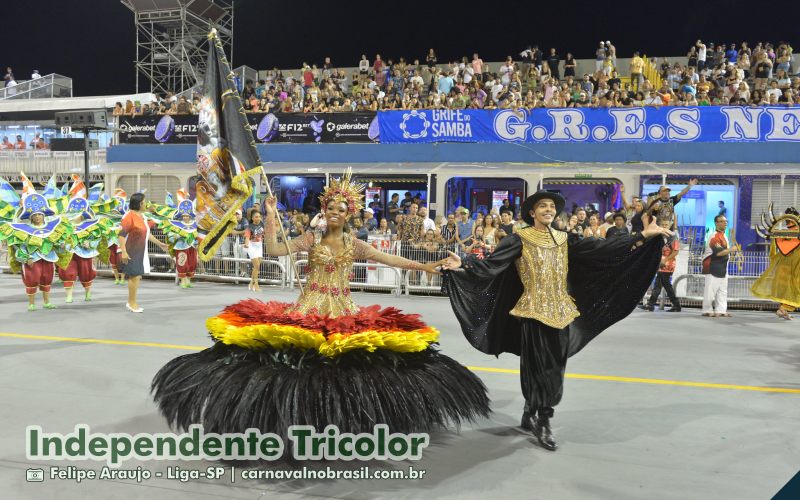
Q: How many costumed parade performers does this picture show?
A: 7